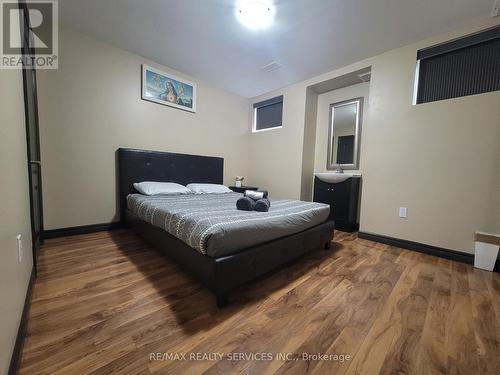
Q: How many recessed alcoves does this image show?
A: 1